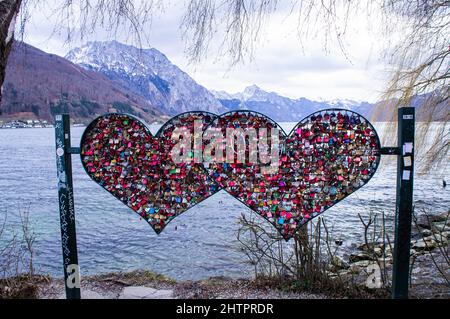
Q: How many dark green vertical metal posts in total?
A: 2